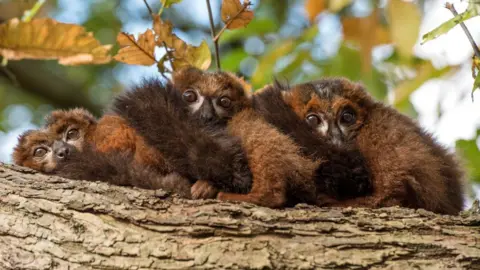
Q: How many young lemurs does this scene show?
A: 3